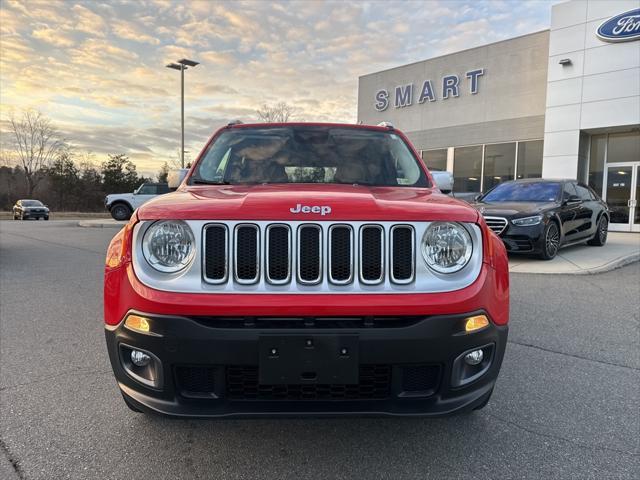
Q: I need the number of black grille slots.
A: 7